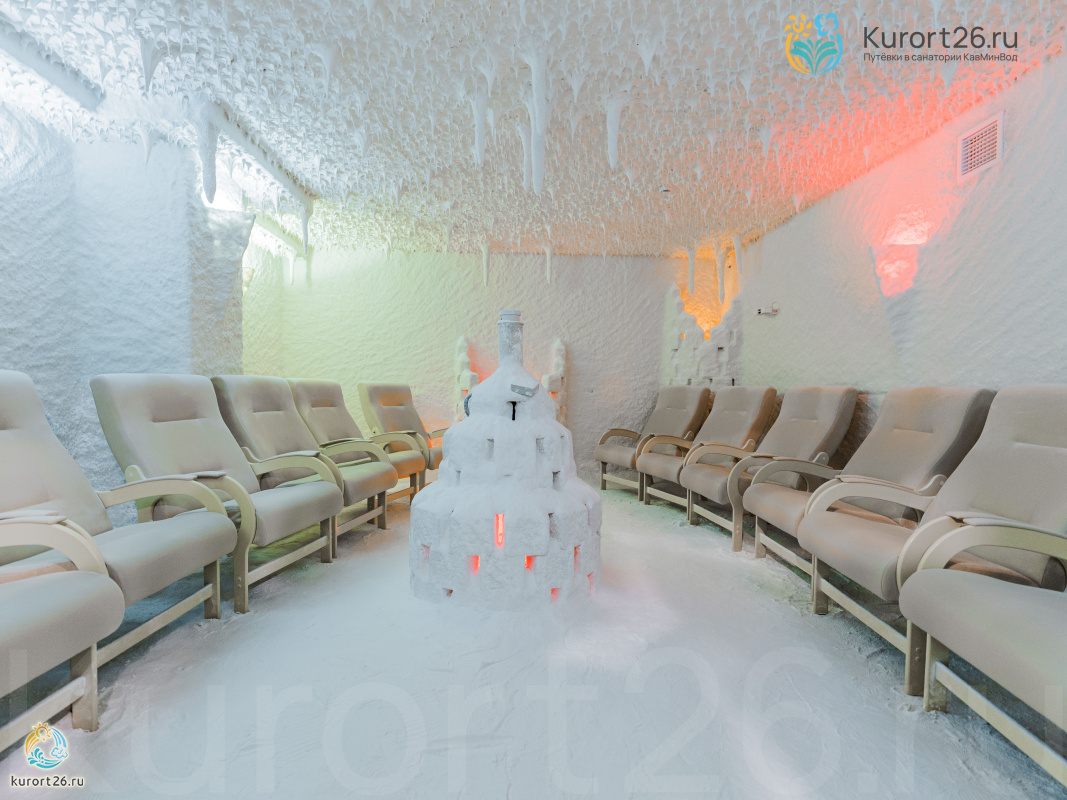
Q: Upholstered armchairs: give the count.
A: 12